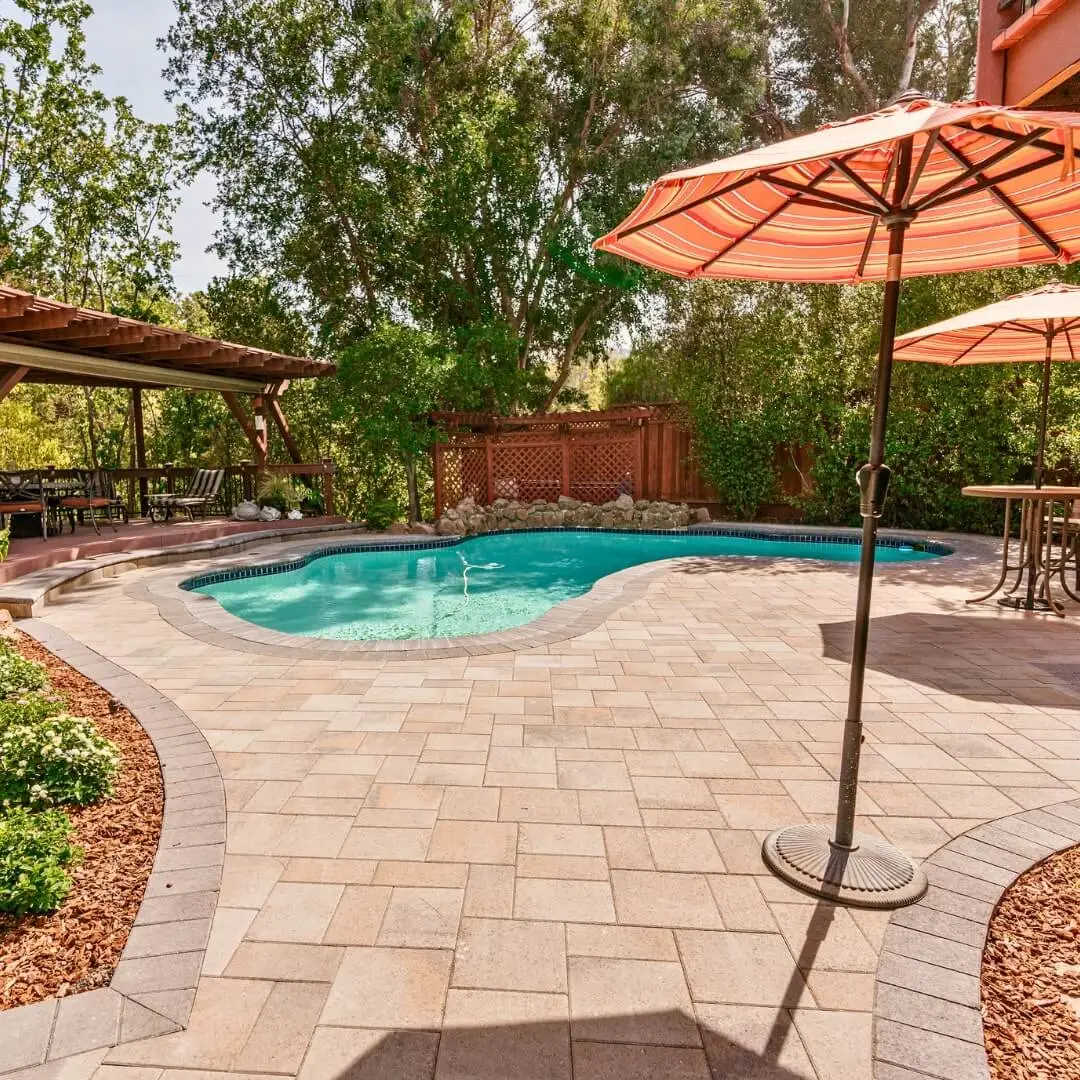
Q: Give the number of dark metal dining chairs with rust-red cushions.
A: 2